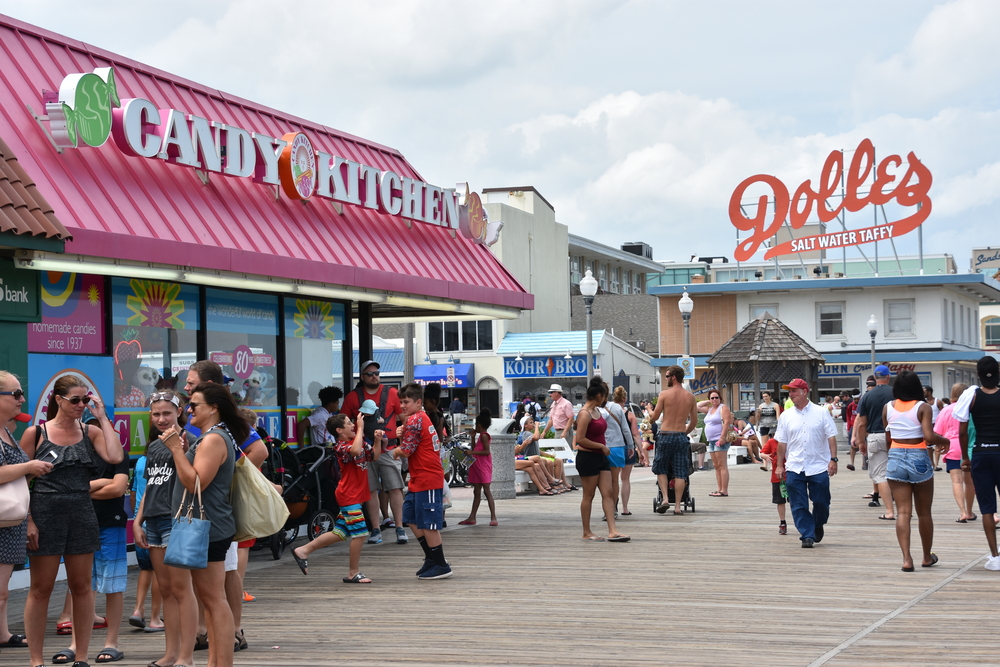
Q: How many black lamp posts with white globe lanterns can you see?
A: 3